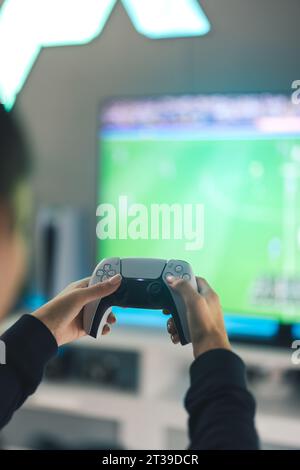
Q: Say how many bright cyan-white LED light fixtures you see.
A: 2